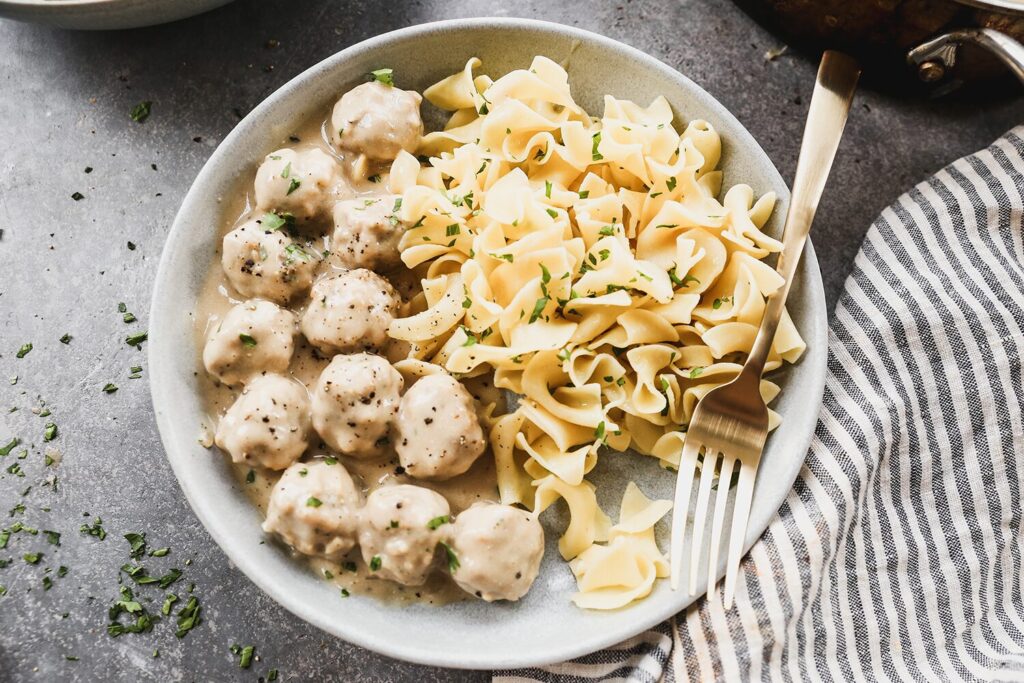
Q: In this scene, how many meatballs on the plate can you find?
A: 12